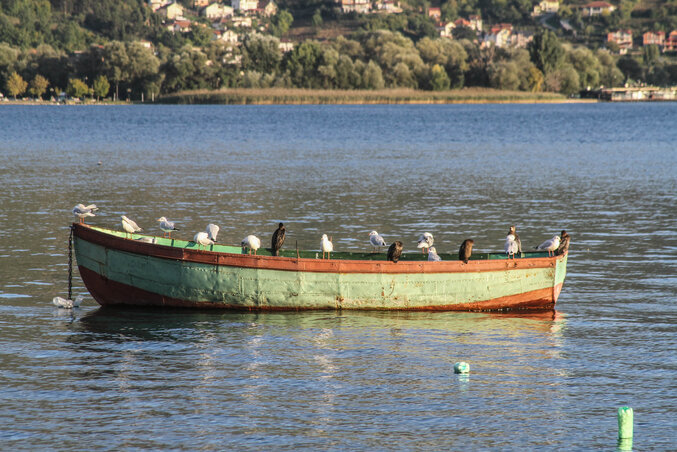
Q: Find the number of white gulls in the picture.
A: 12